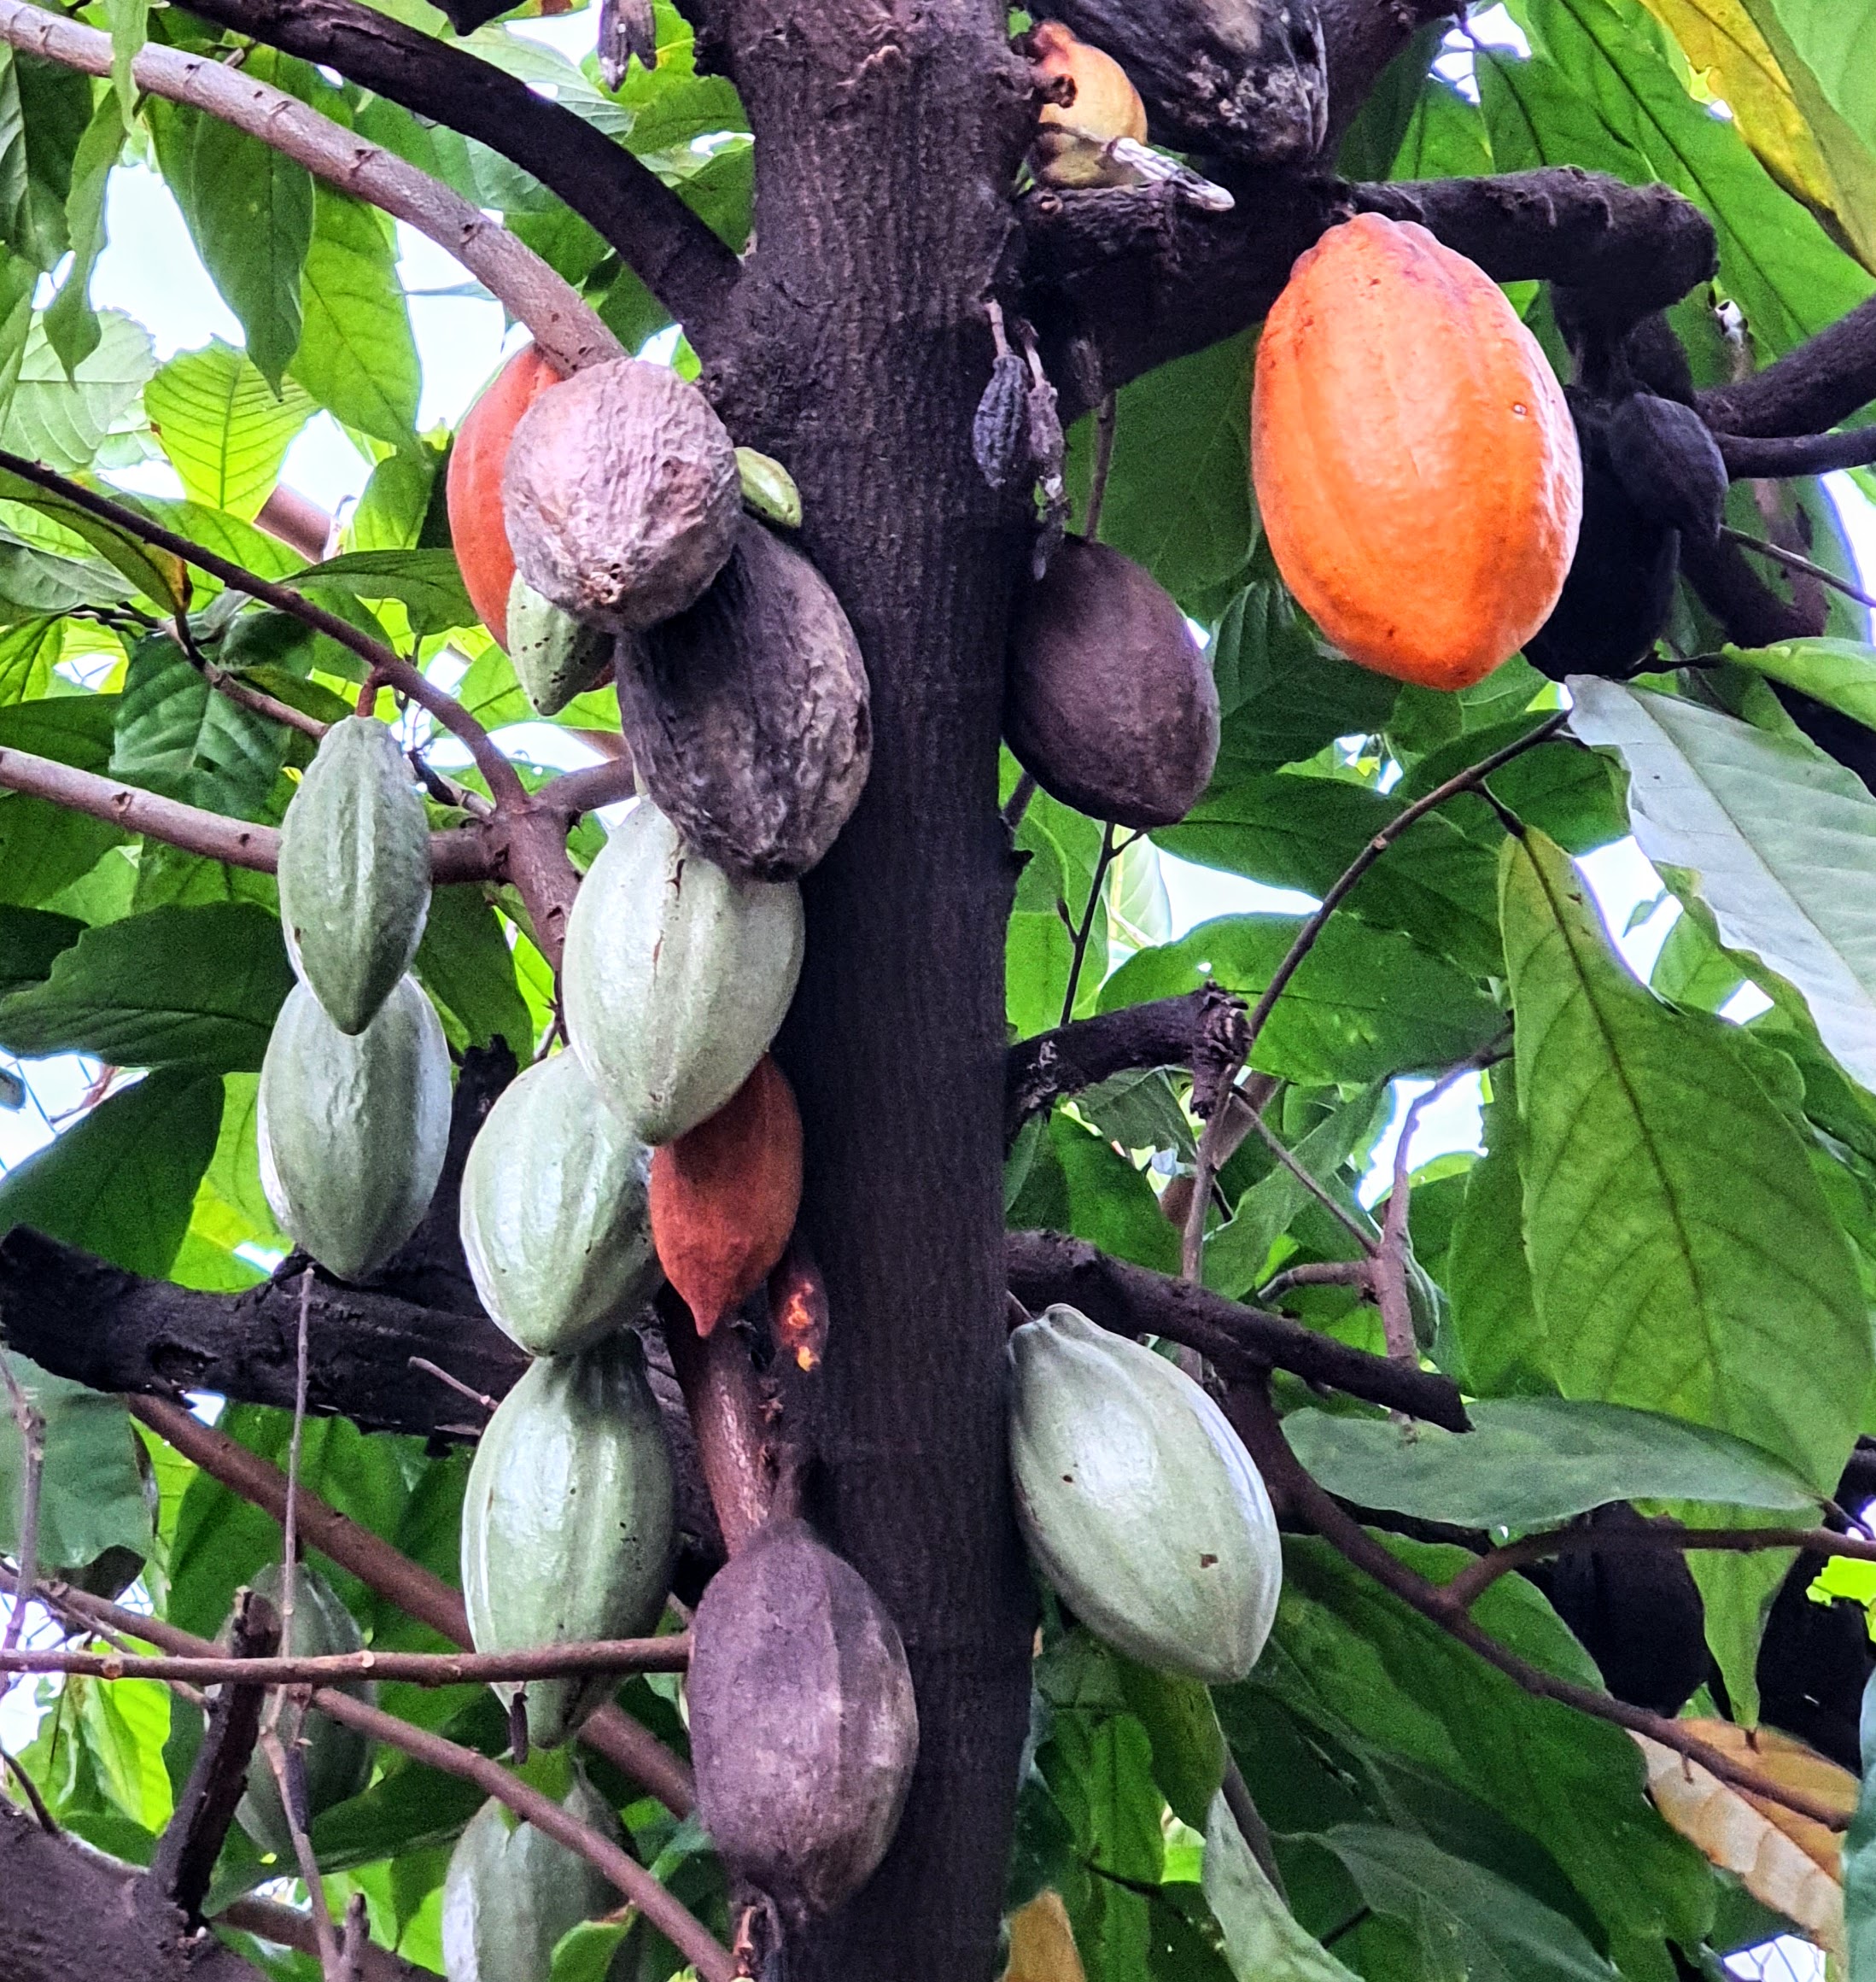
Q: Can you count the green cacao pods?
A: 10